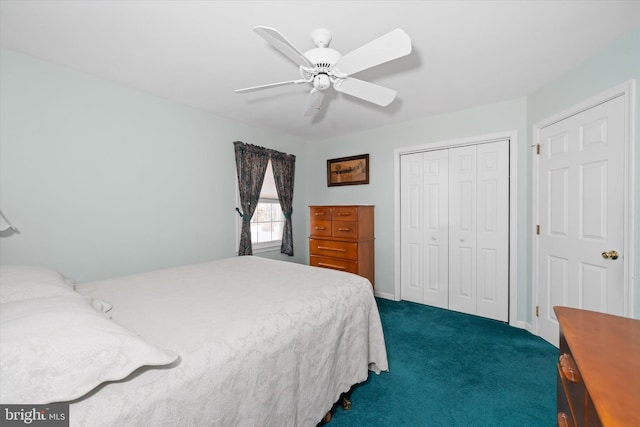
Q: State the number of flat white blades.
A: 5